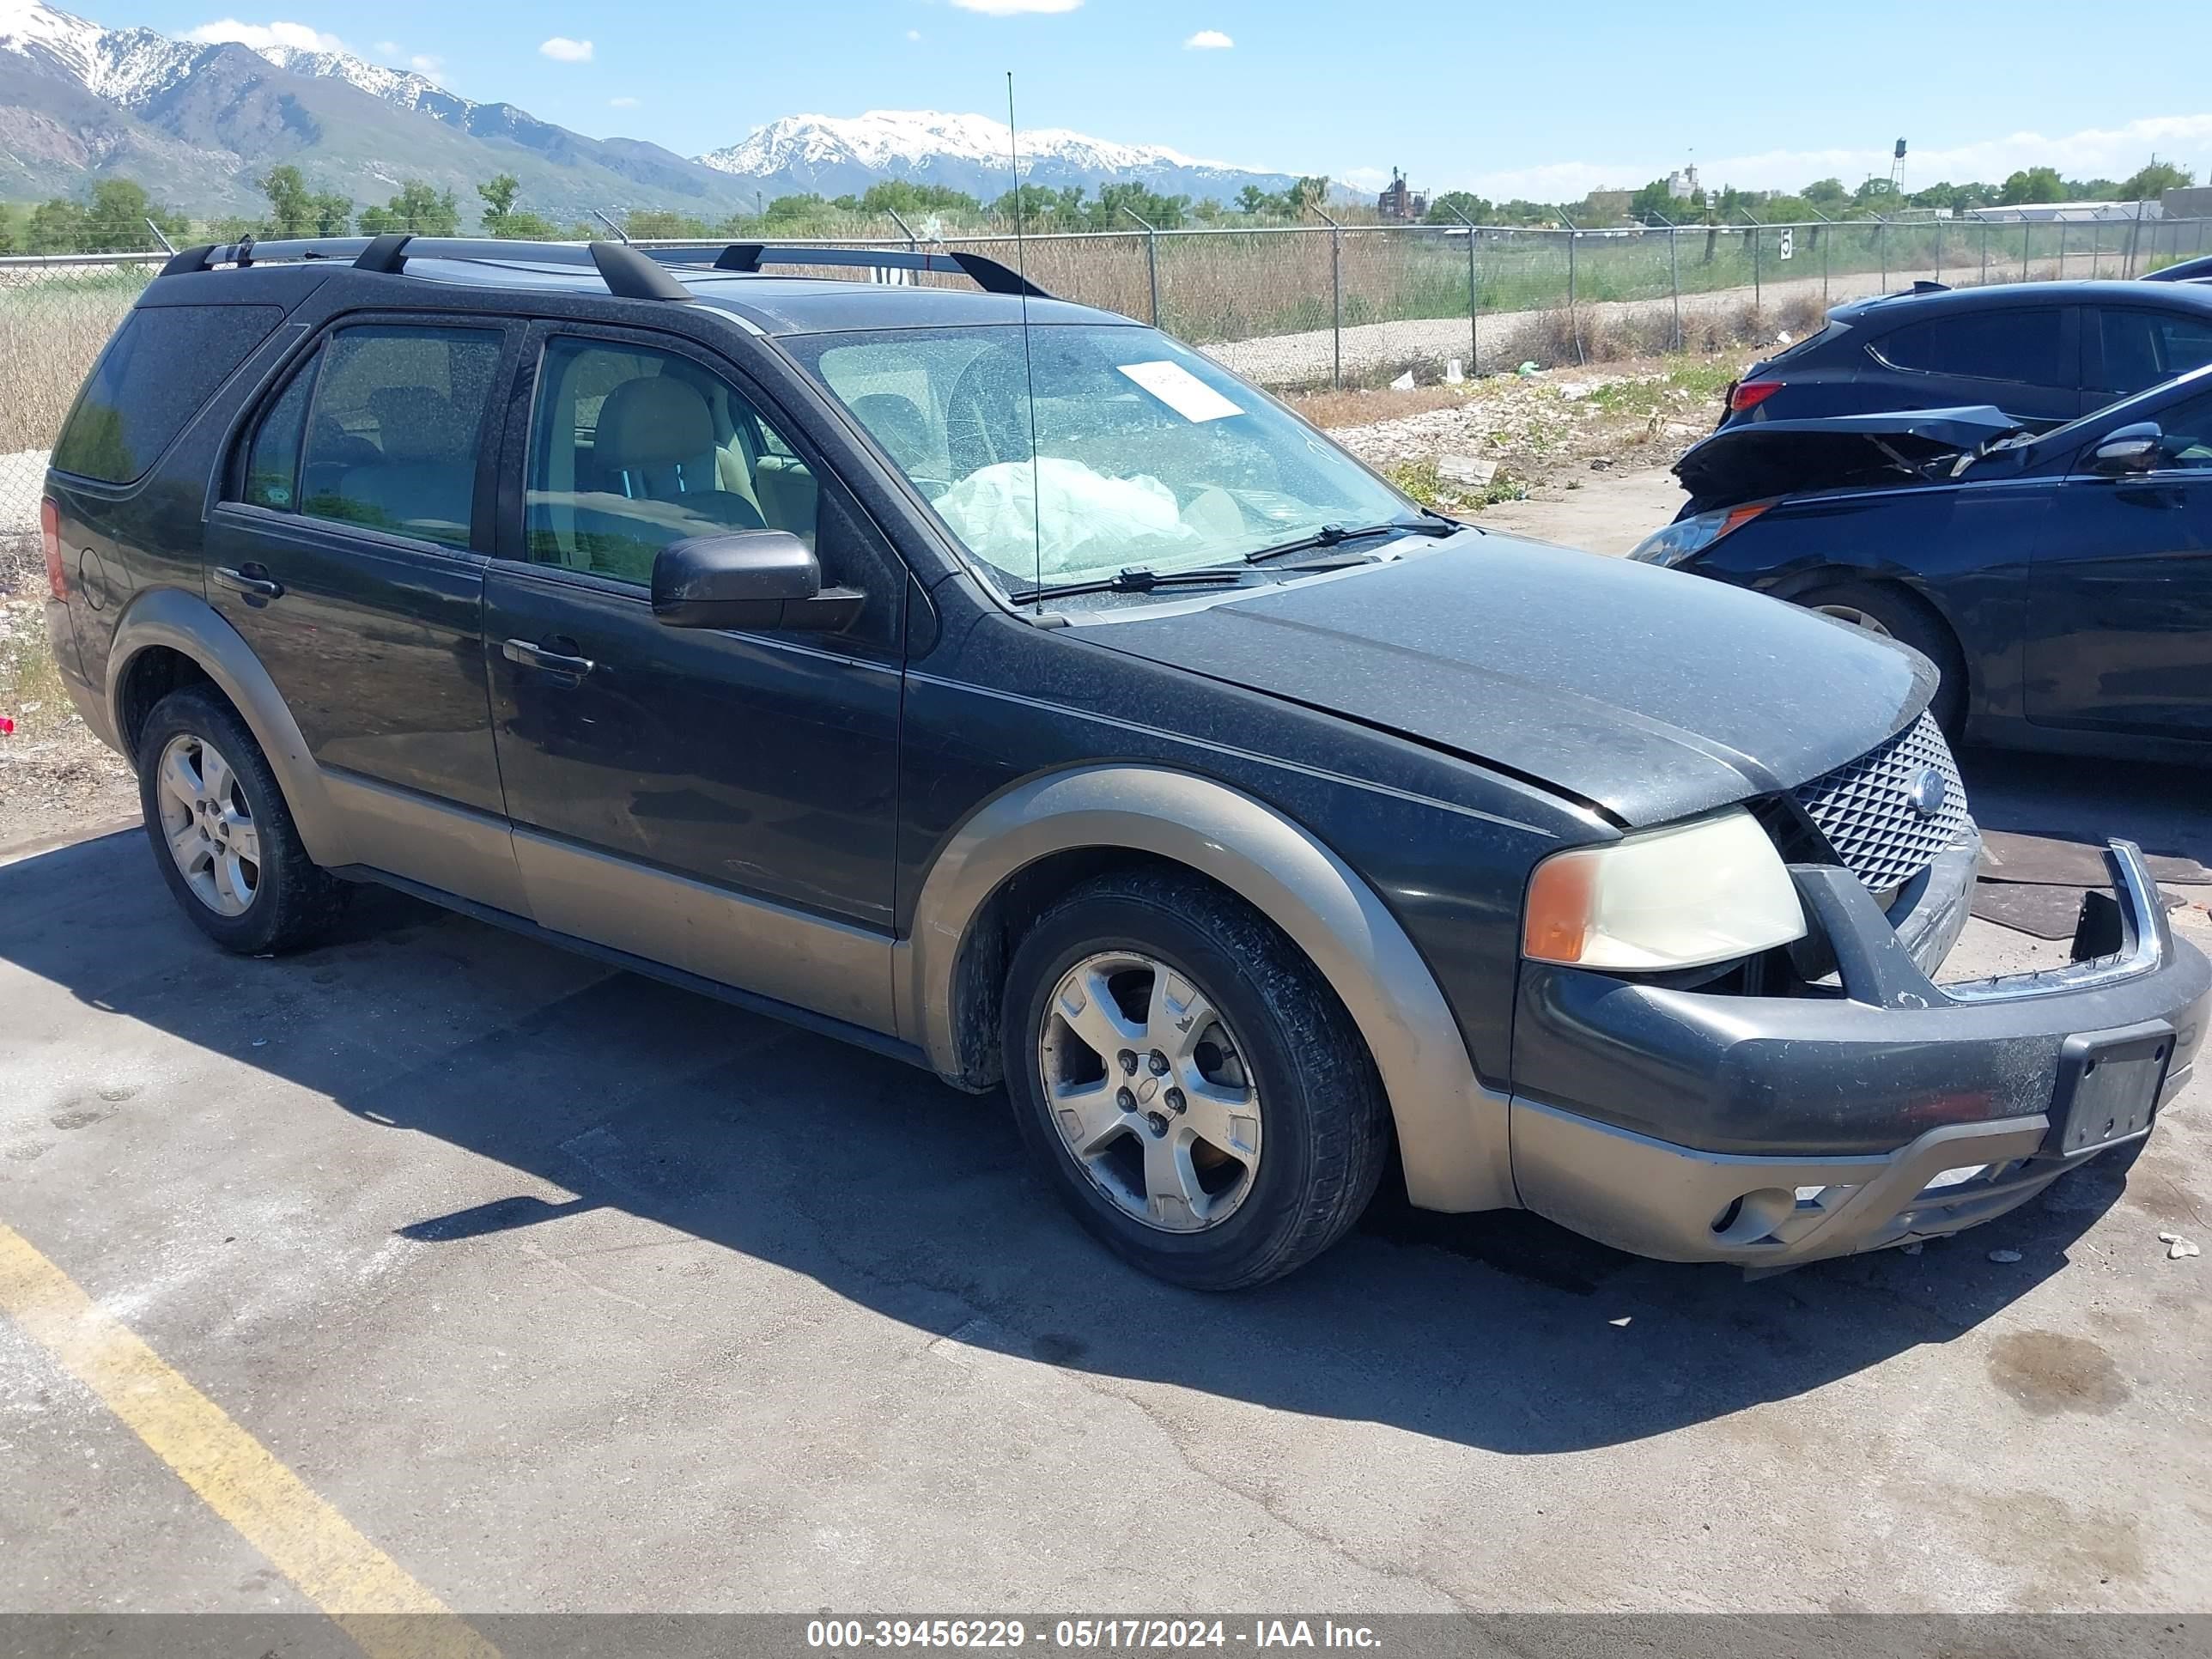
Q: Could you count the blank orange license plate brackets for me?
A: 0